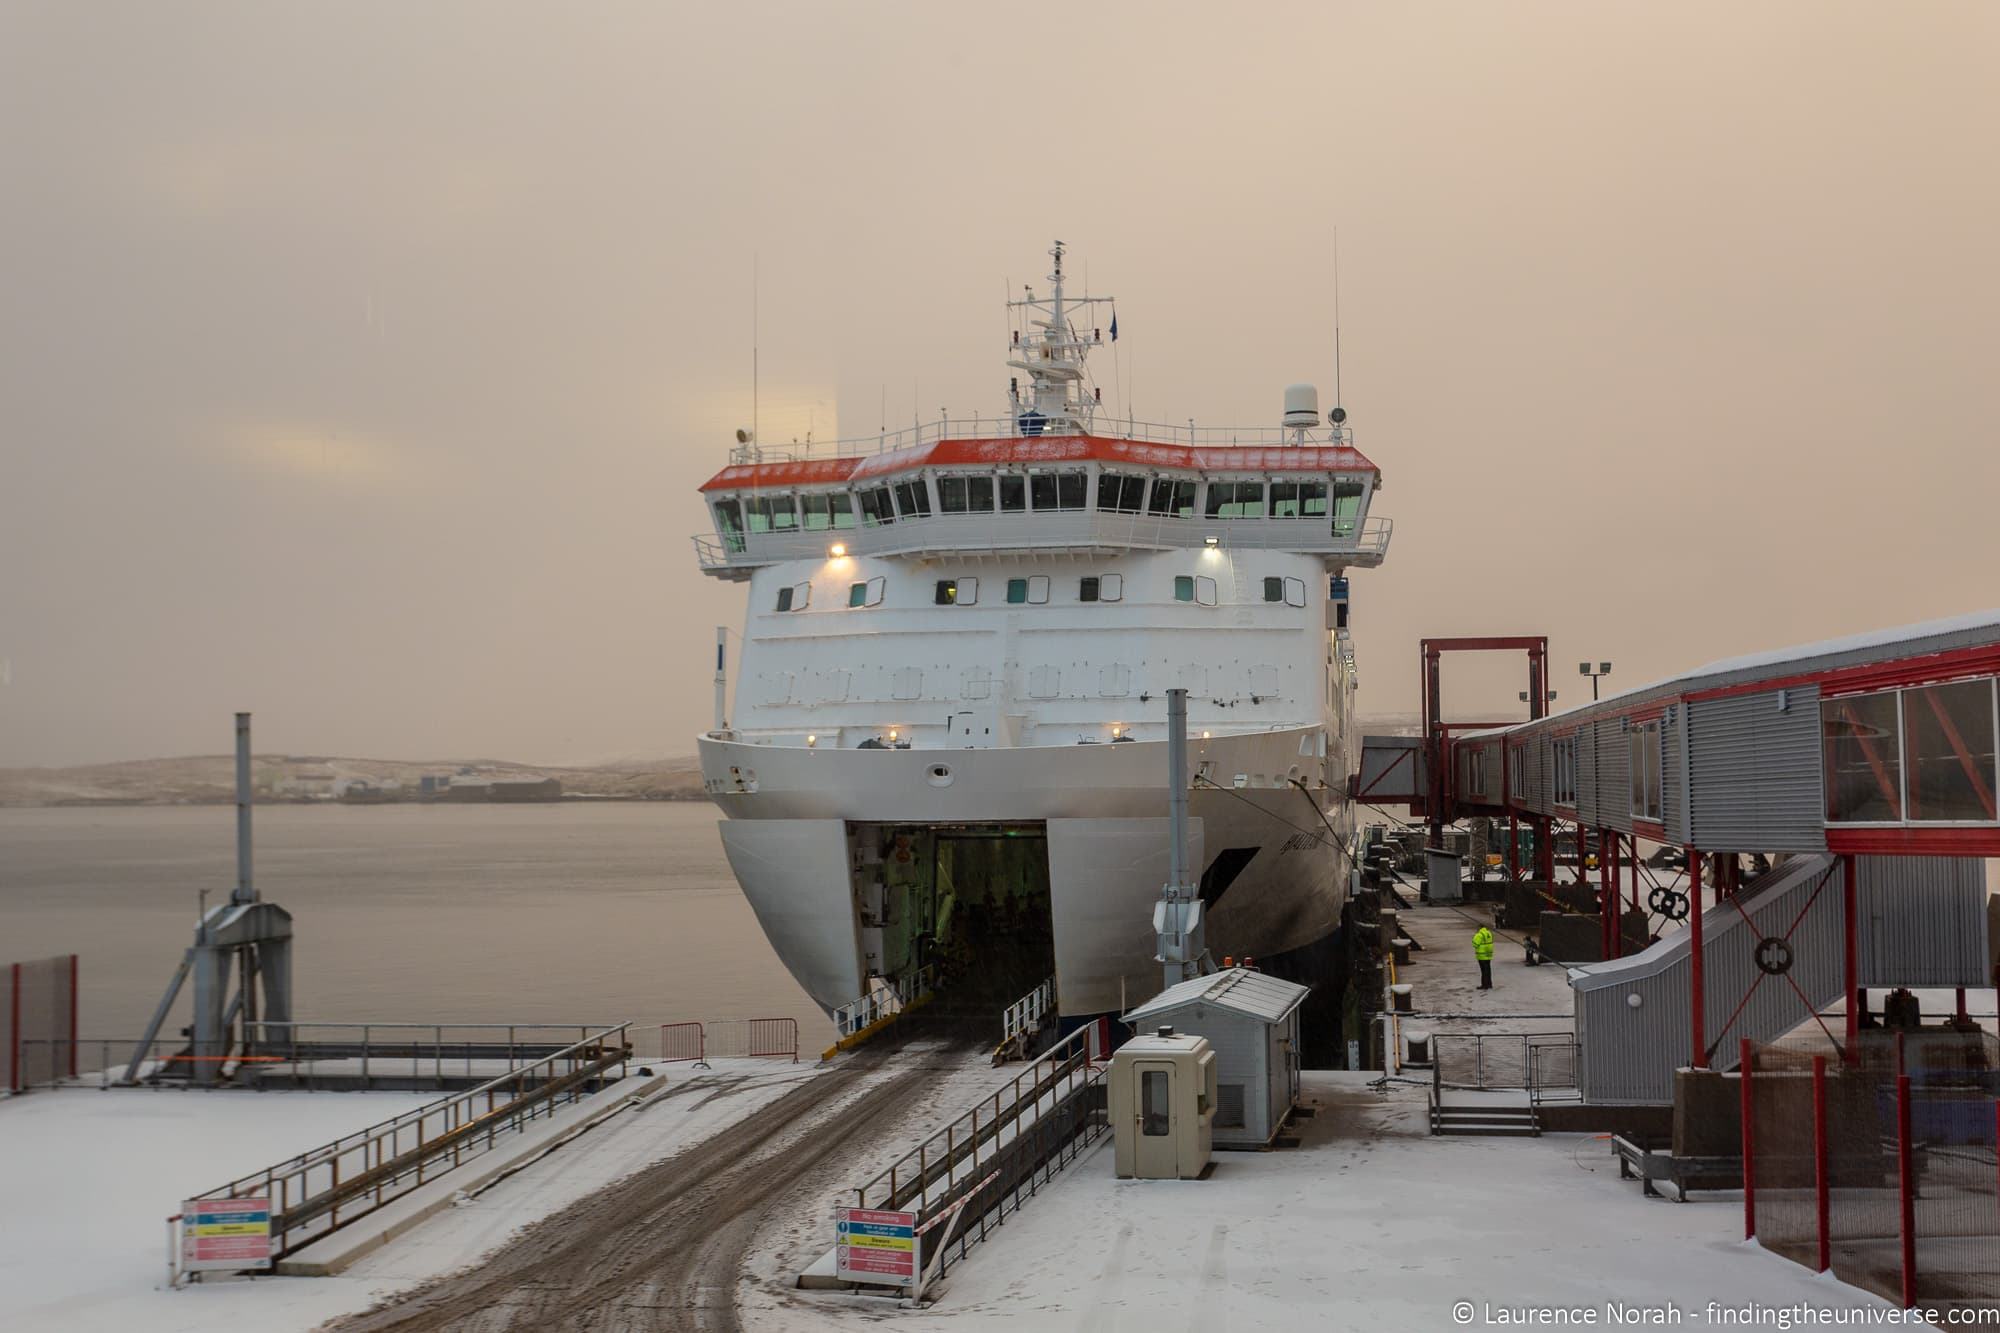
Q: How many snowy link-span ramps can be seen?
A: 1